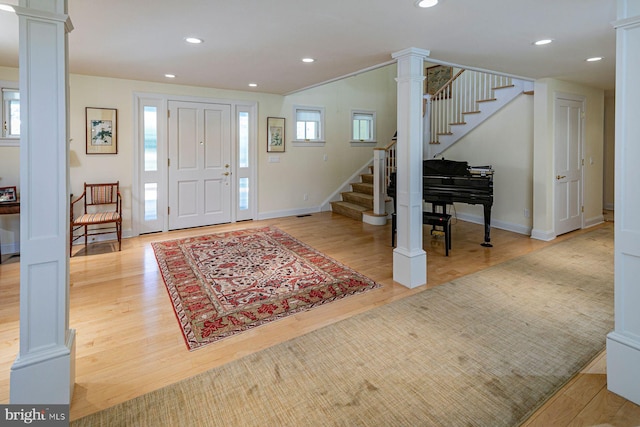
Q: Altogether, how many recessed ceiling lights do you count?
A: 8